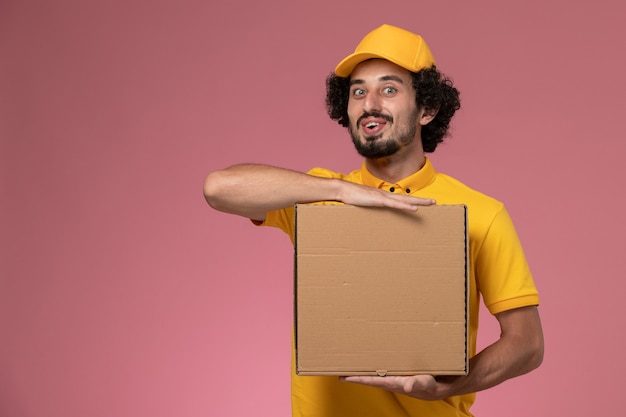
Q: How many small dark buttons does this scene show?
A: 2